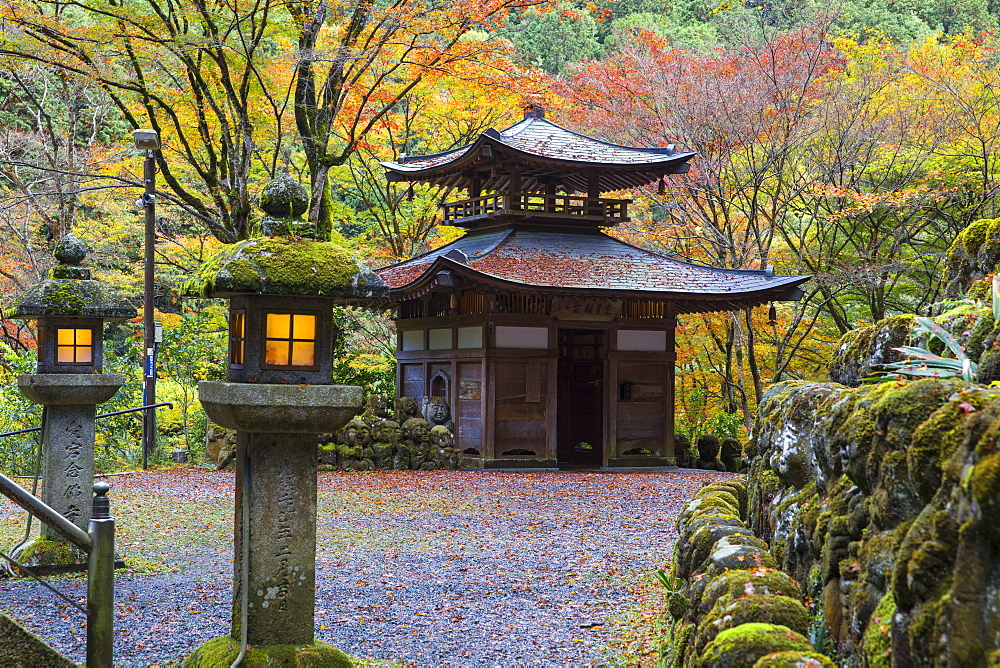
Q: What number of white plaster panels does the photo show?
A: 5